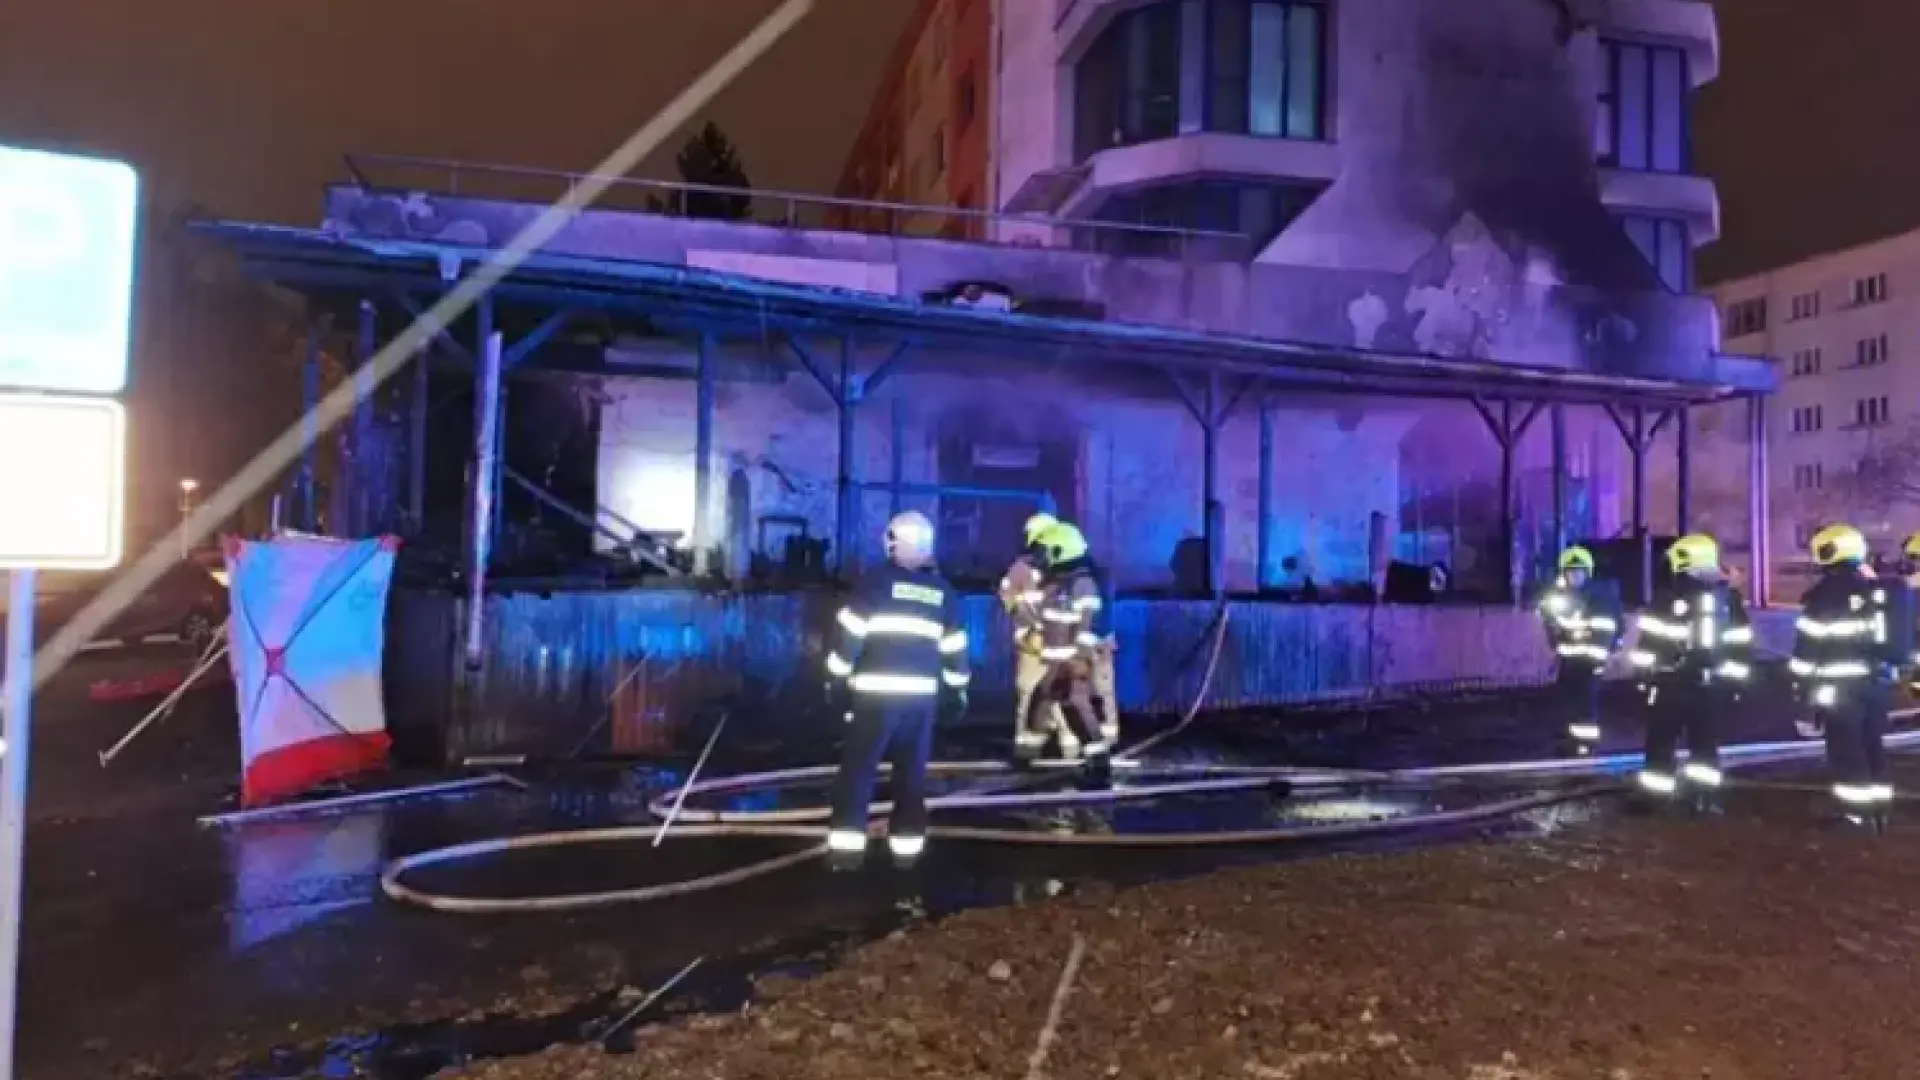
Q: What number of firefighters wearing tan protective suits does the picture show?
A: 2